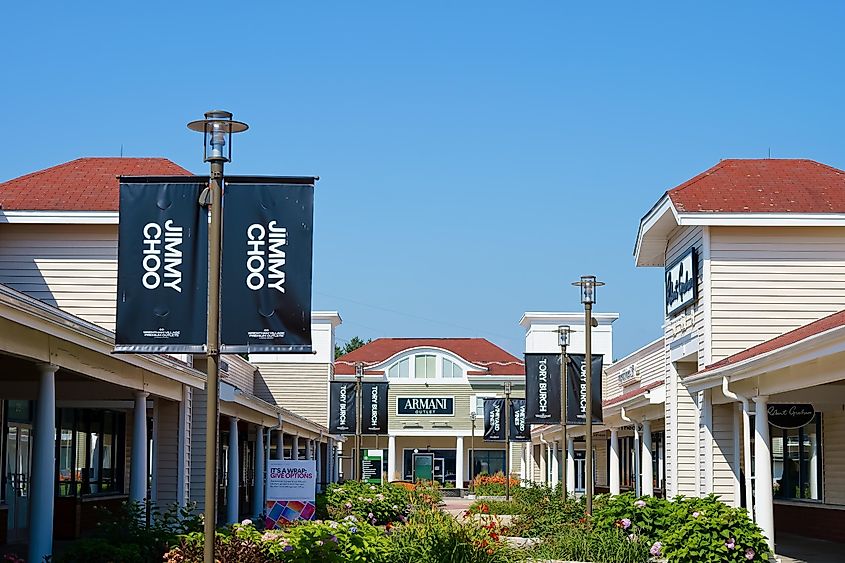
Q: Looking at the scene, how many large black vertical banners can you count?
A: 8